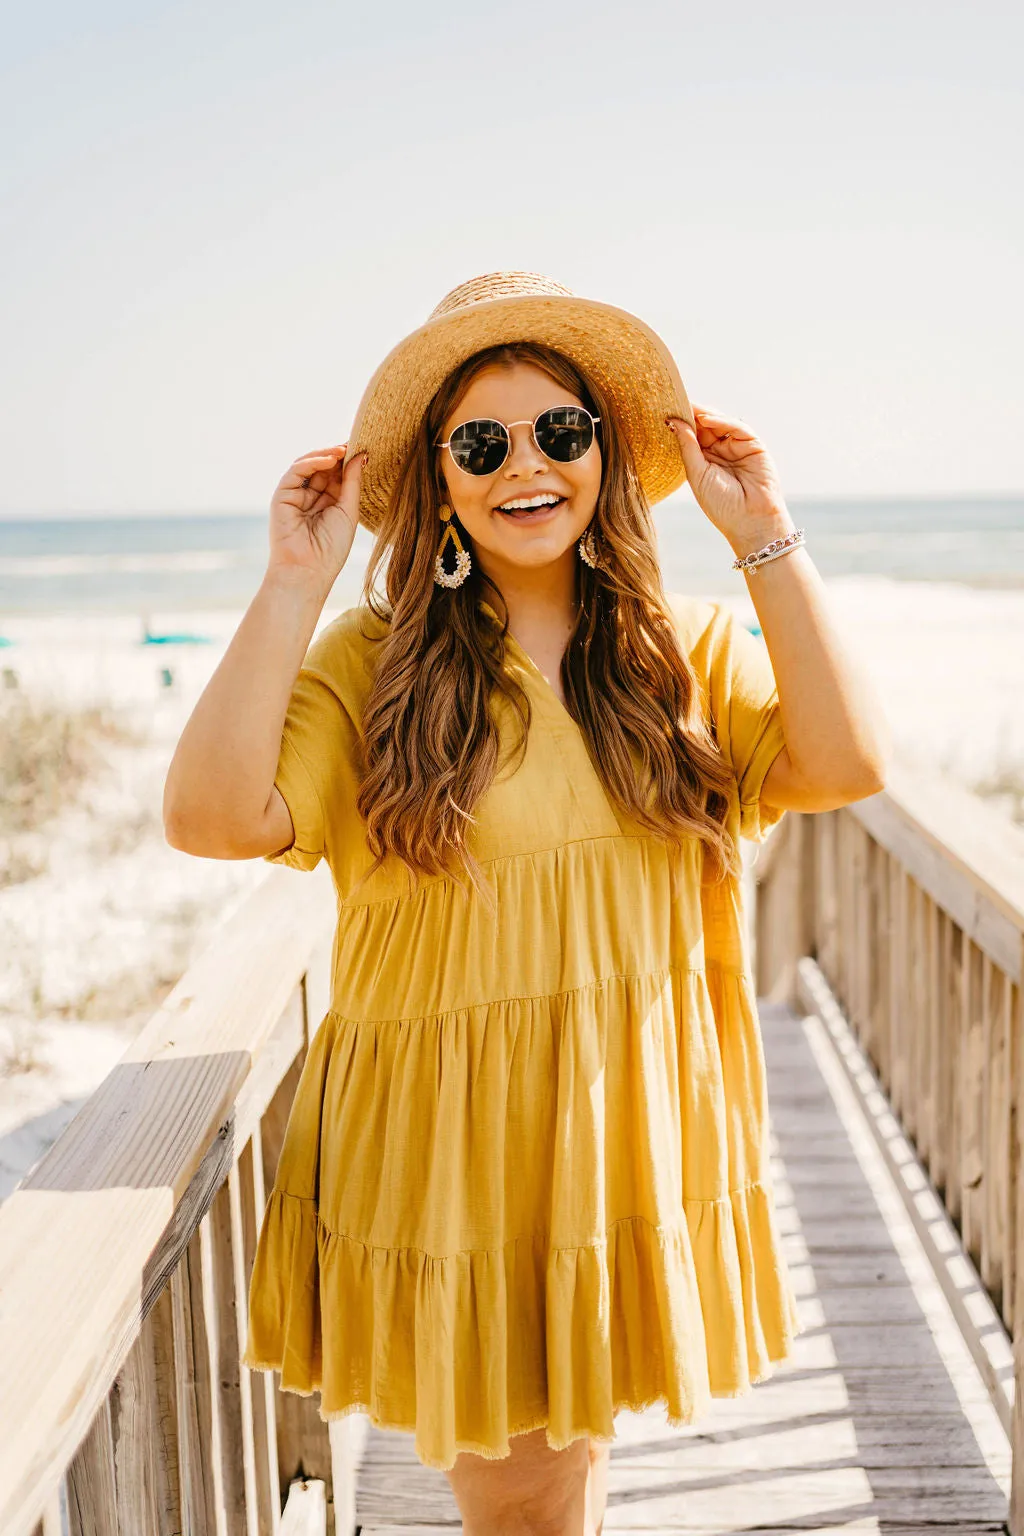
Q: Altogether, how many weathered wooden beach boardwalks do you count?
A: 1